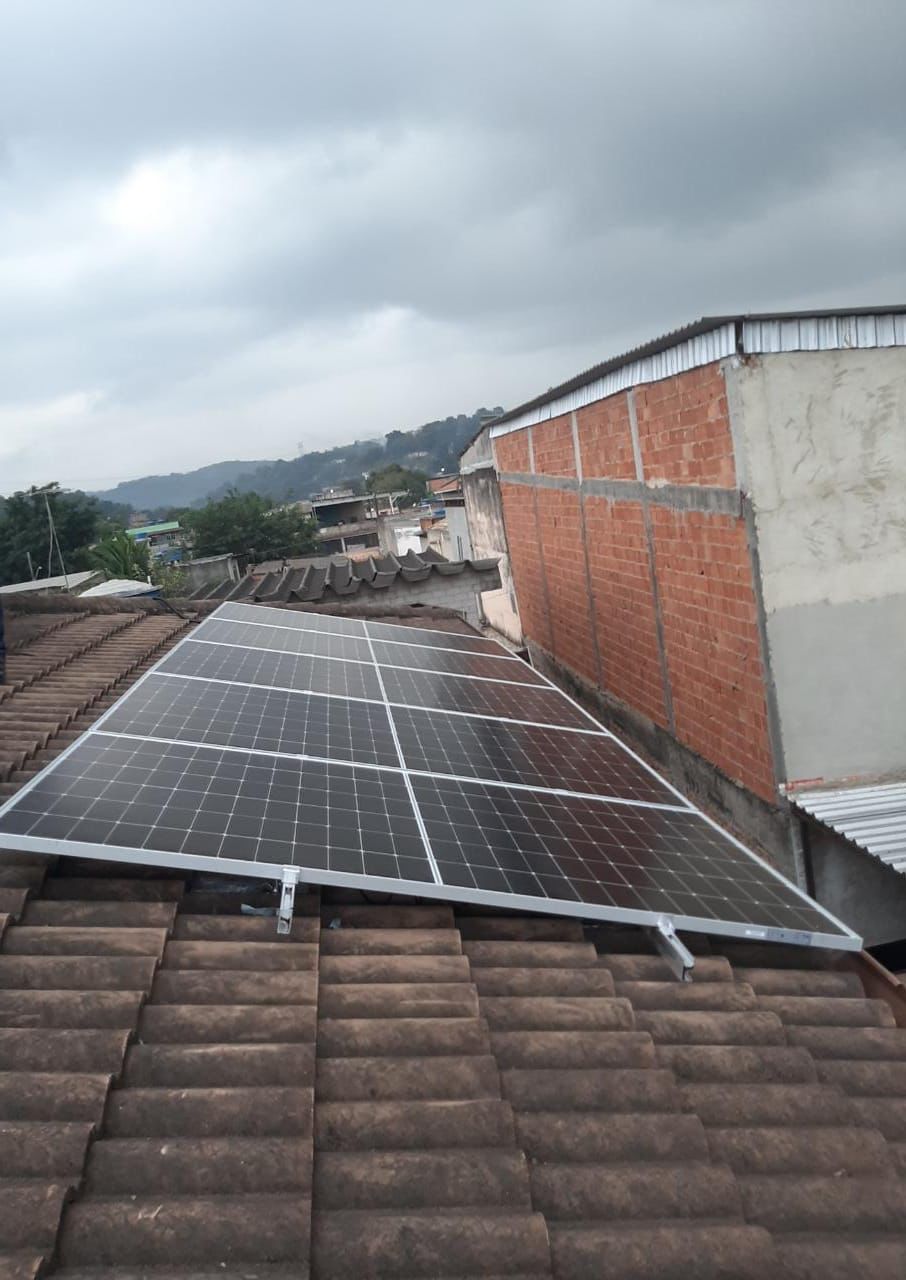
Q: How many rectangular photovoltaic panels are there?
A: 10